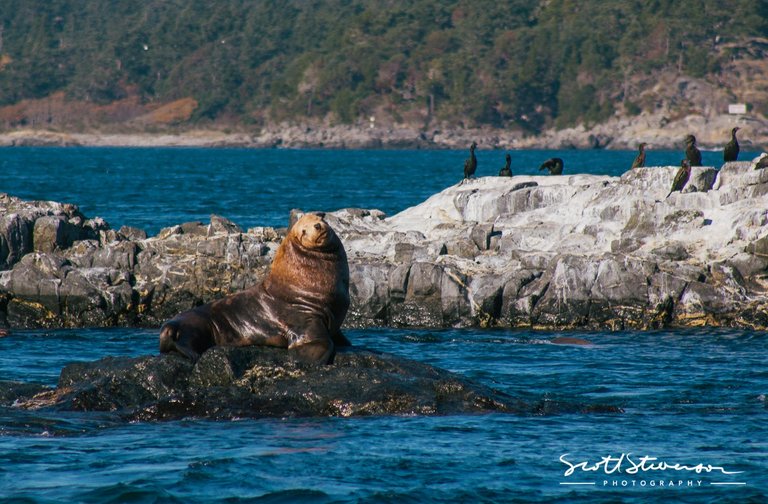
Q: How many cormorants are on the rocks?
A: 7